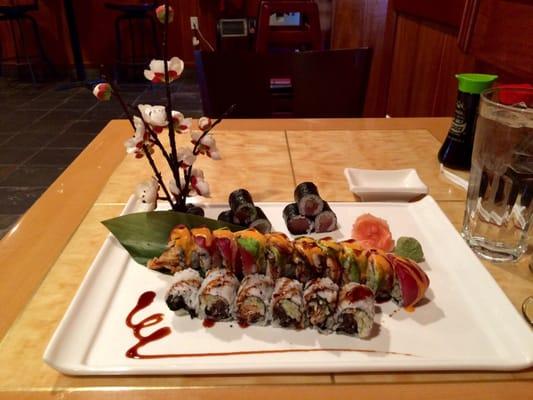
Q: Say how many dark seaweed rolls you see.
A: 6